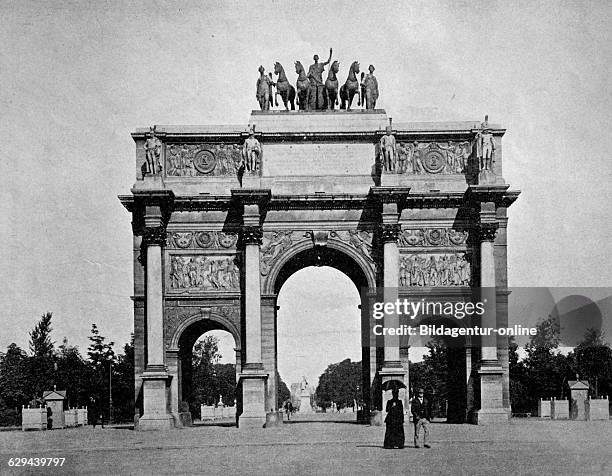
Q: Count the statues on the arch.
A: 11